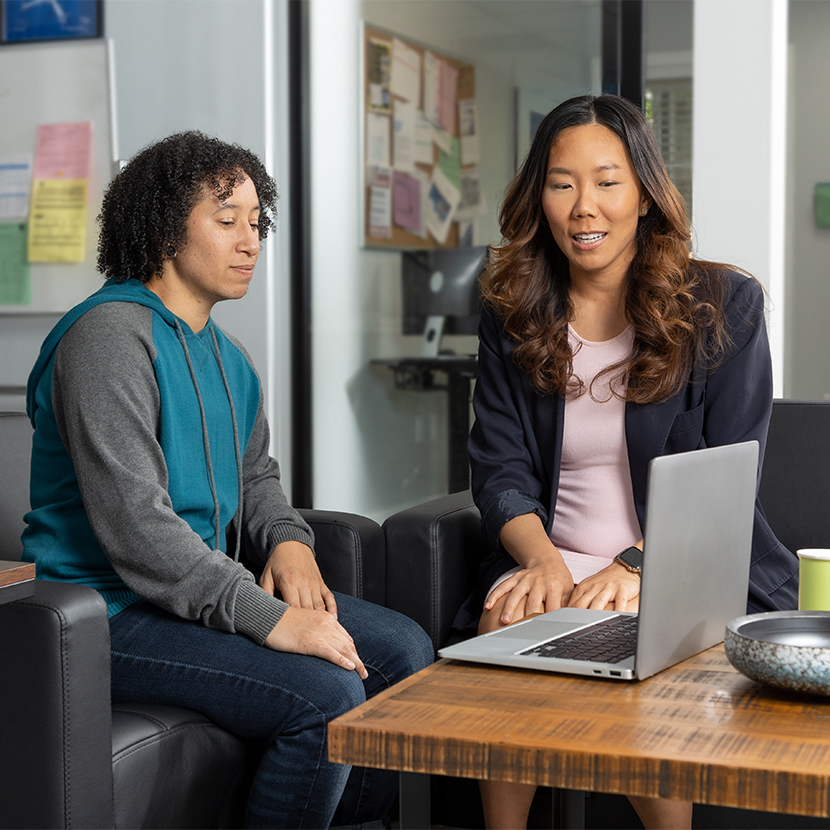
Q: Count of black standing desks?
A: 1